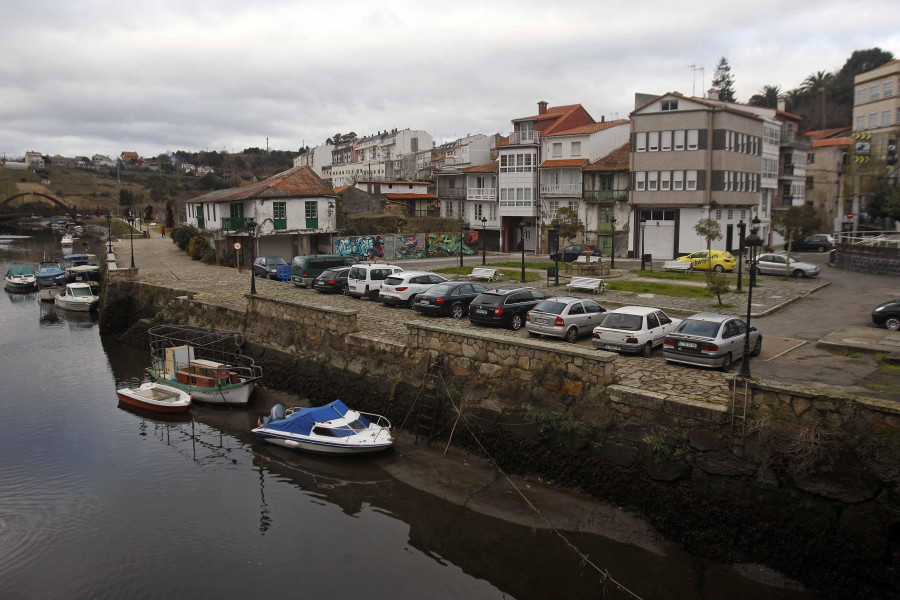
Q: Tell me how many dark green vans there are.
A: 1